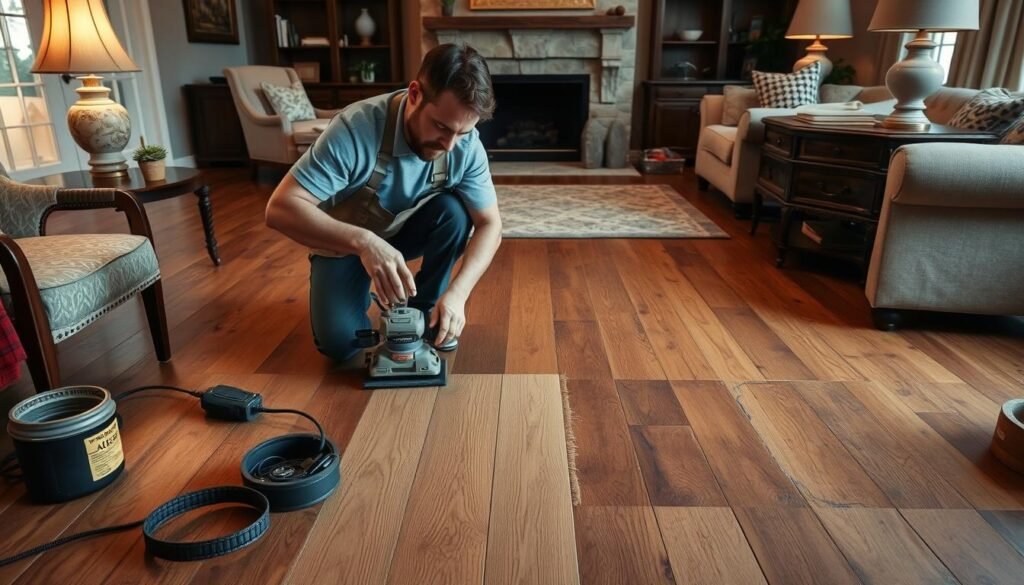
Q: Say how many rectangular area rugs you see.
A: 1